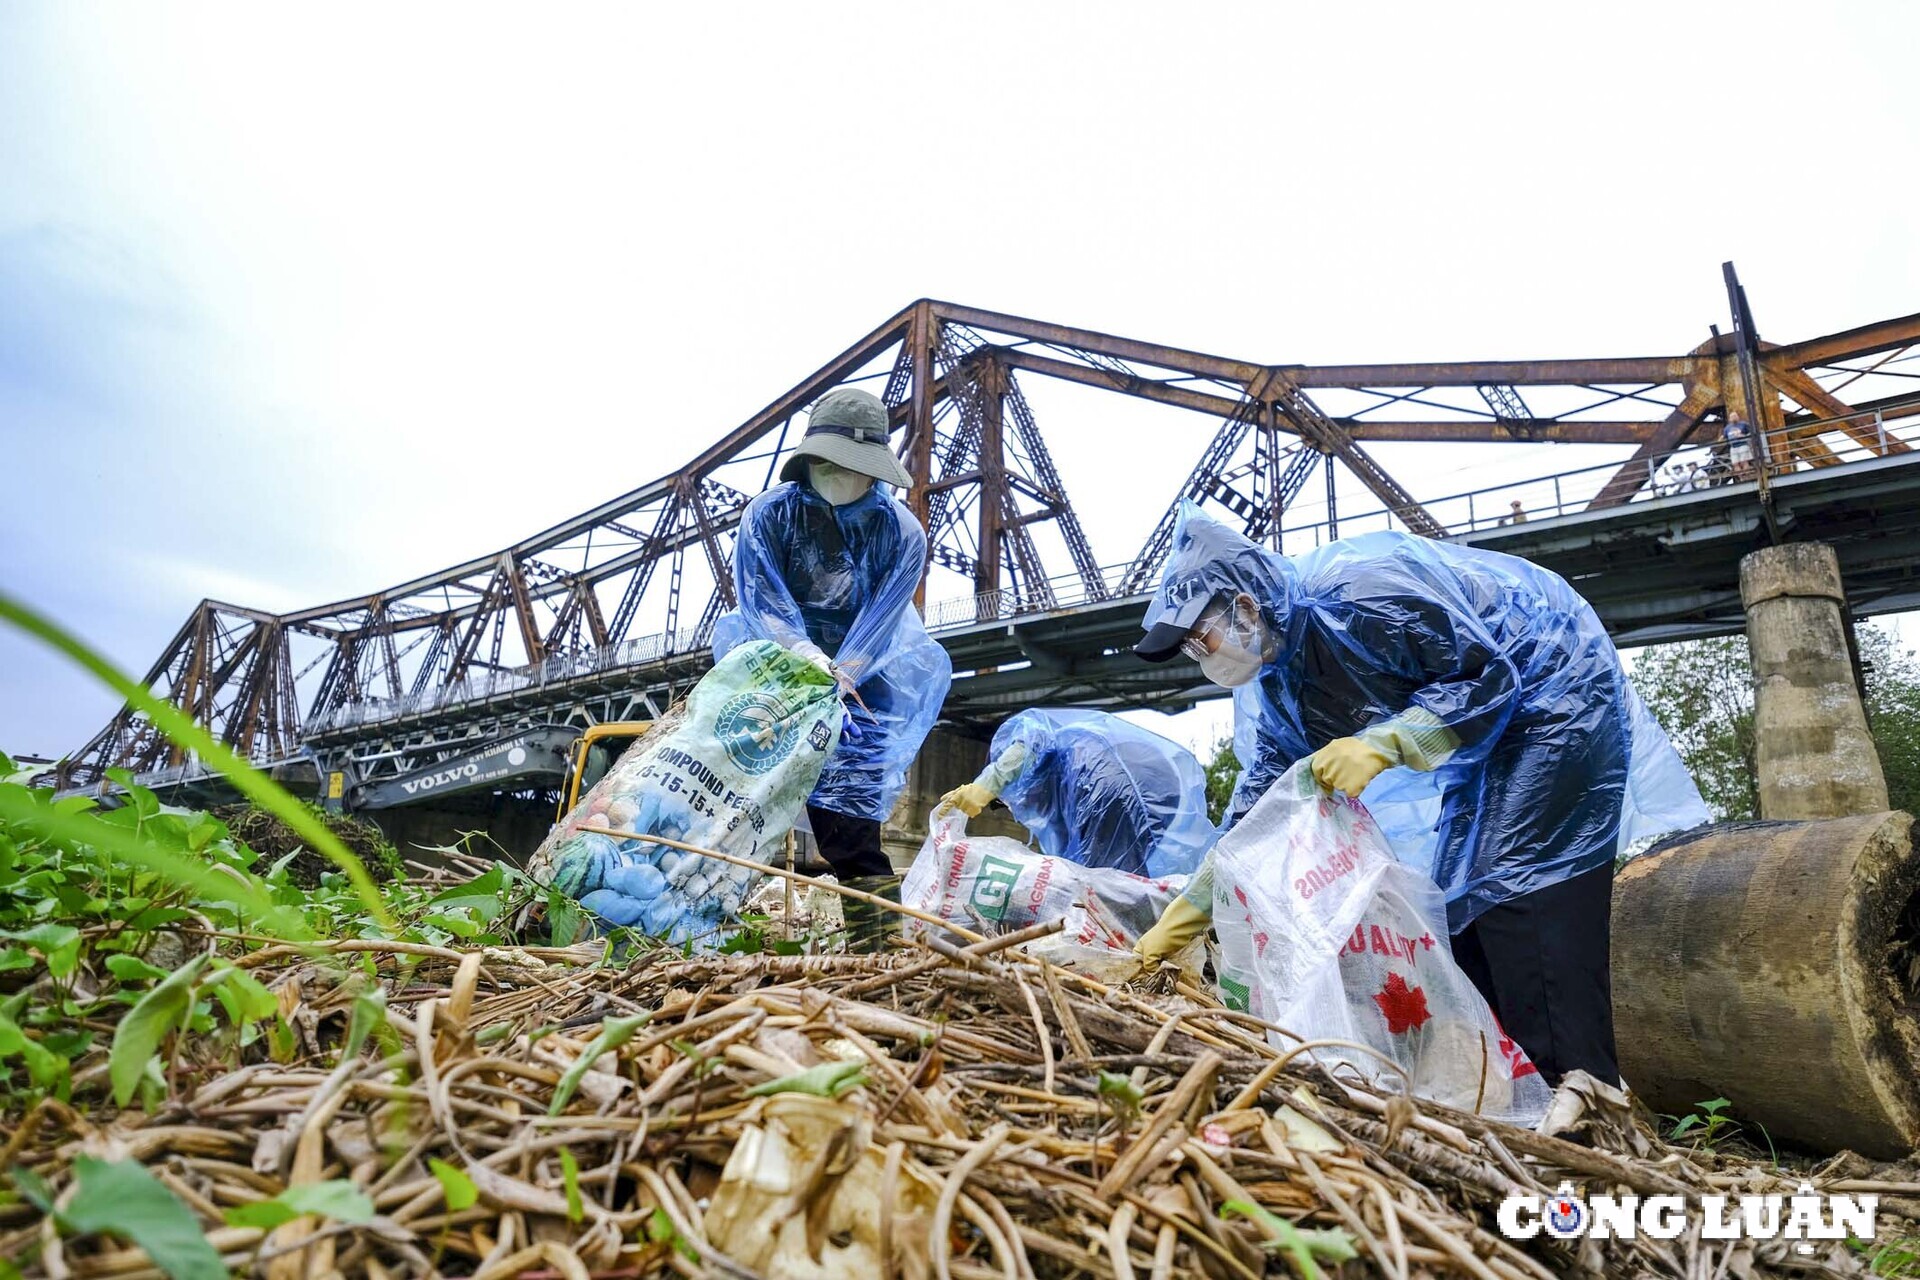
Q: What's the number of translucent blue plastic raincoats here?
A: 3